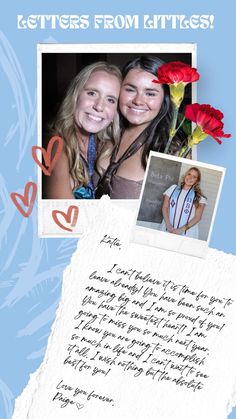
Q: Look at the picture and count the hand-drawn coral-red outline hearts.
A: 3